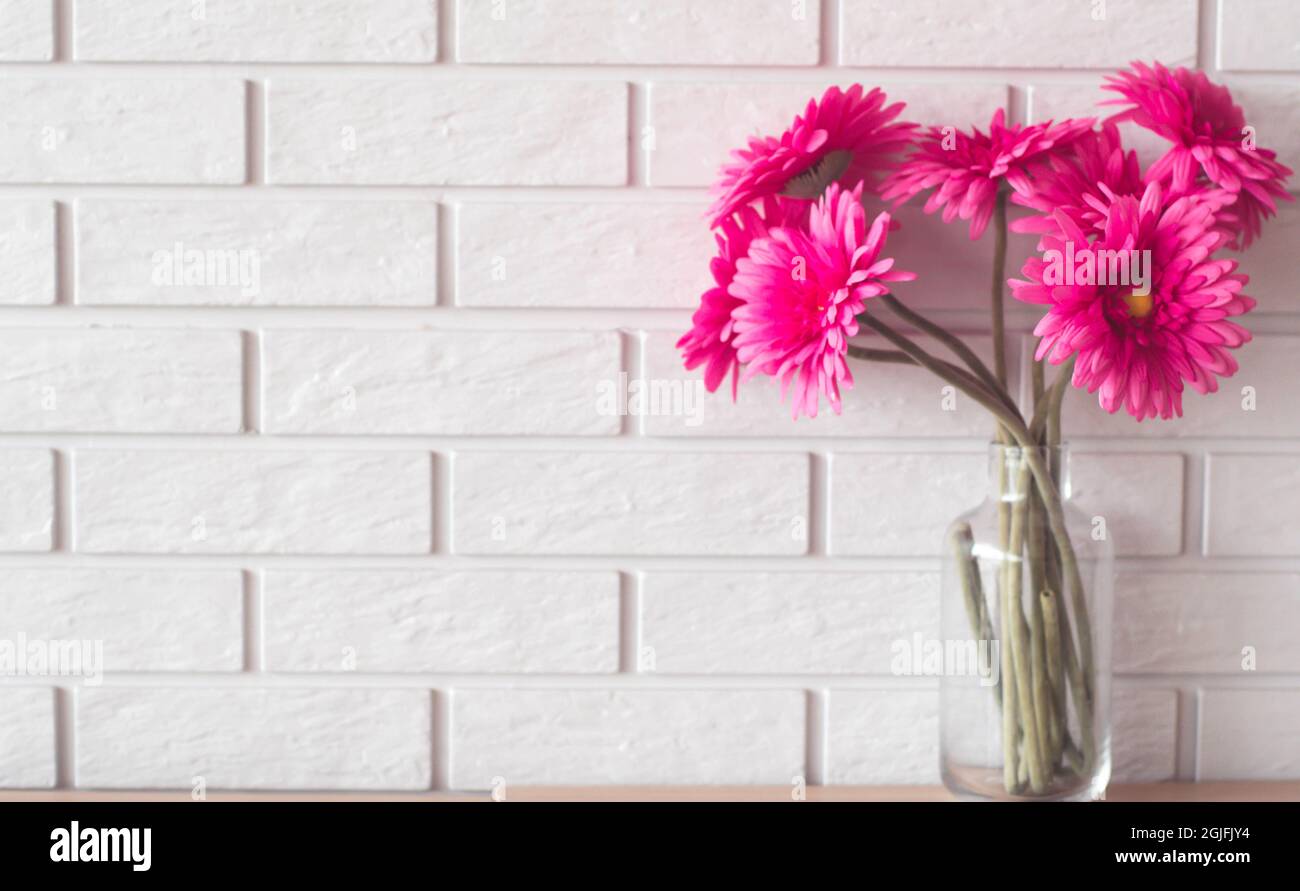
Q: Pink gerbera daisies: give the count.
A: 7